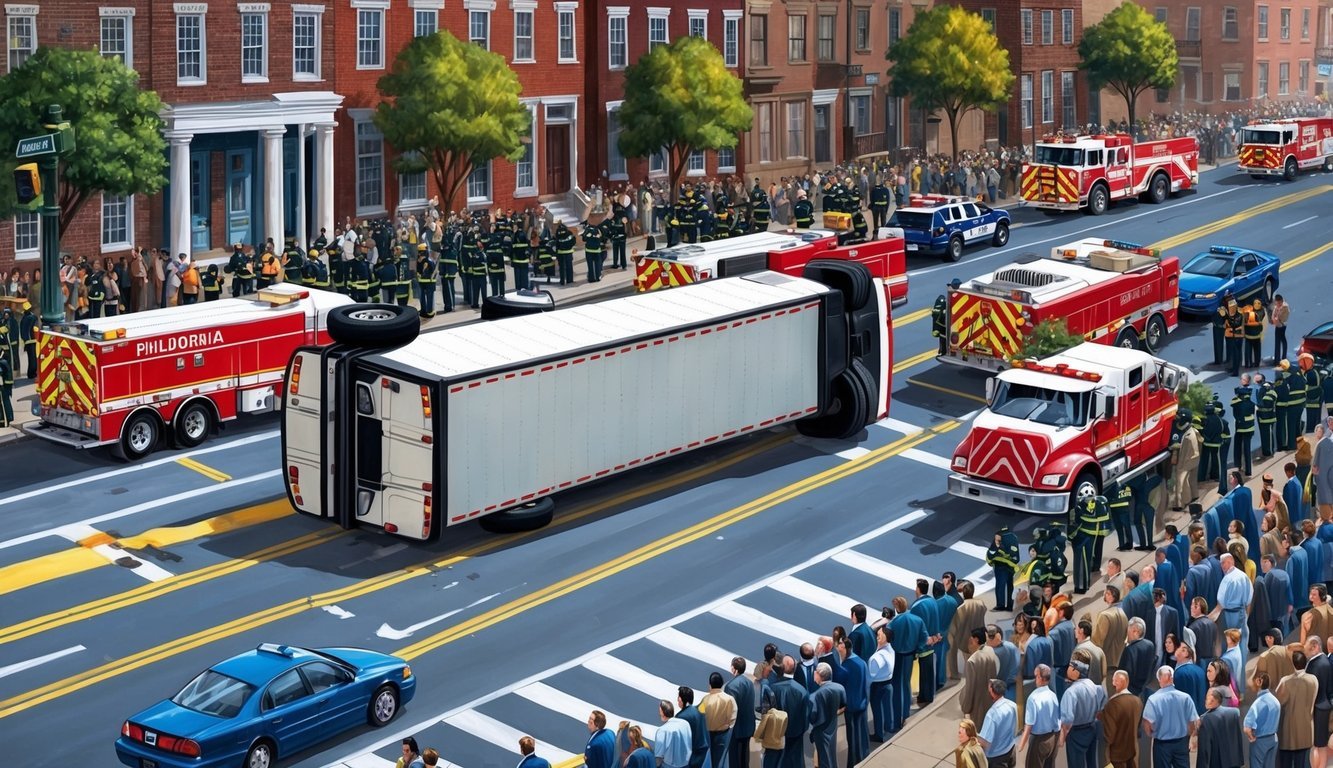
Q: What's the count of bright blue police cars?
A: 2